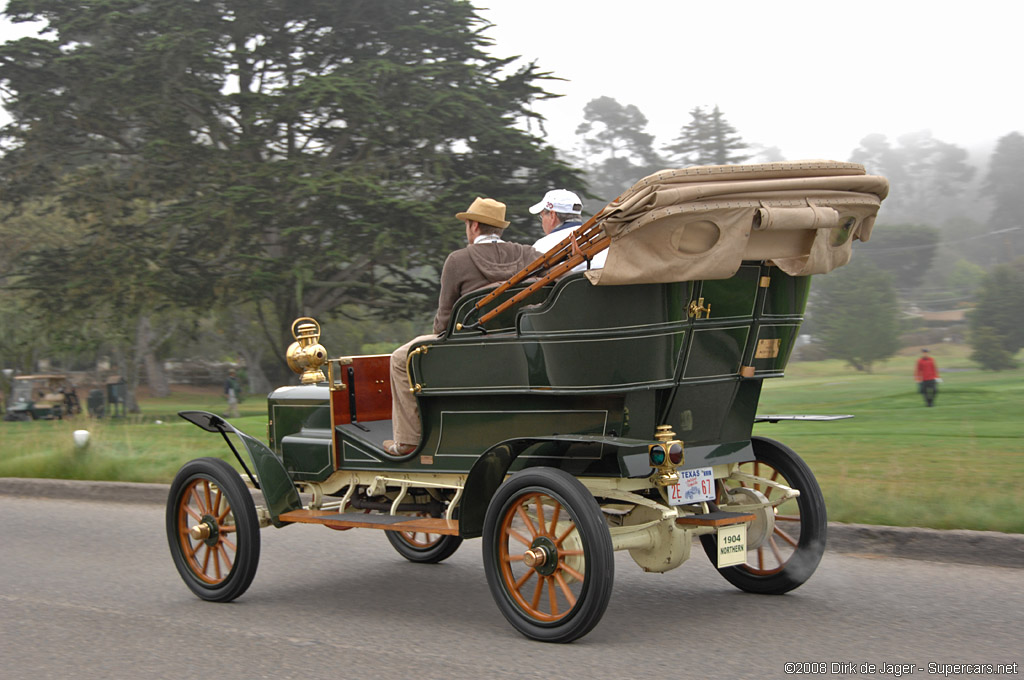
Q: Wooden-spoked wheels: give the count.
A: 4